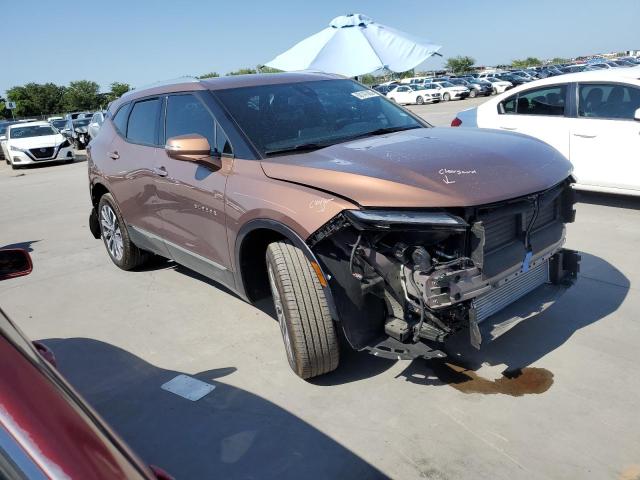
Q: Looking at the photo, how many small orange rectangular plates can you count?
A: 1